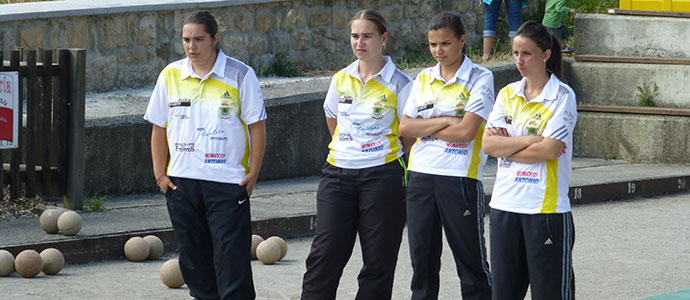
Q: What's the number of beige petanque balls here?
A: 11